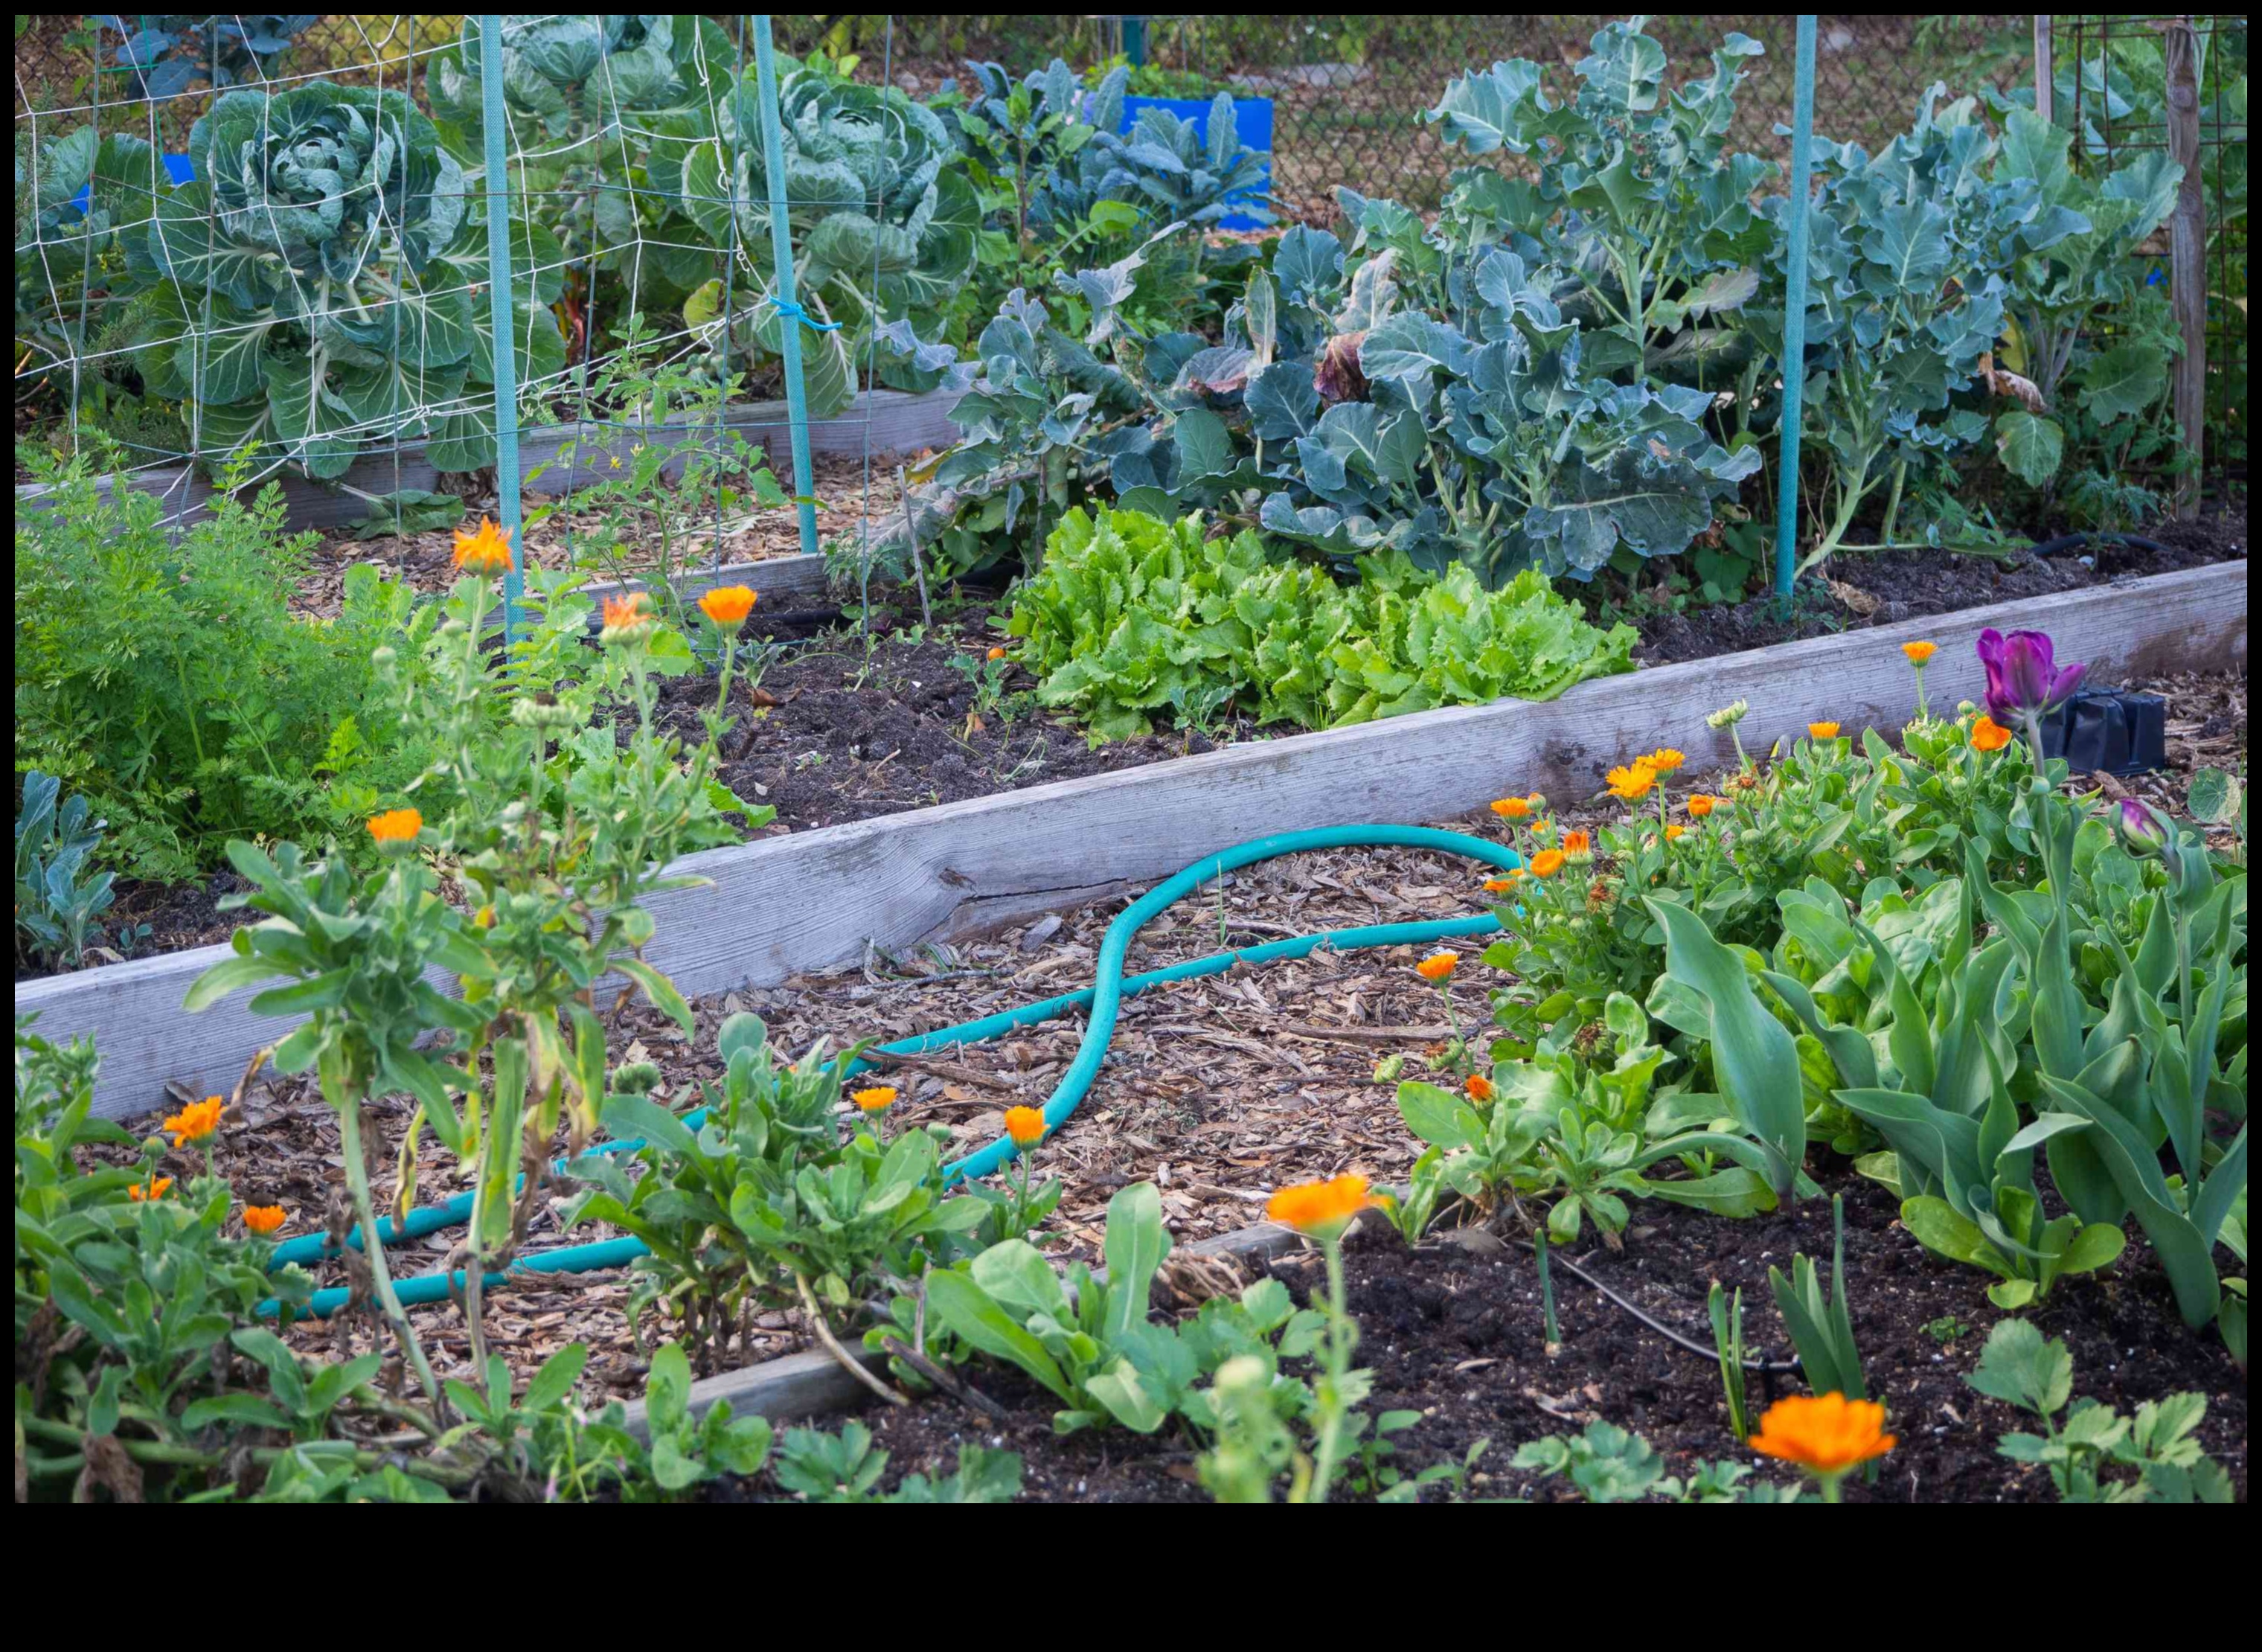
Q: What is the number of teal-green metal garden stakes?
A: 3